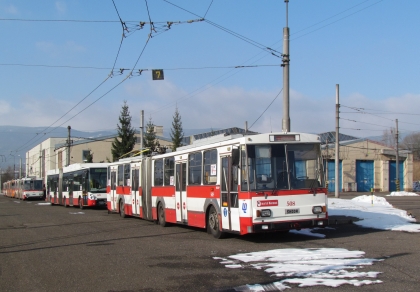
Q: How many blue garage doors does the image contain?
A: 3